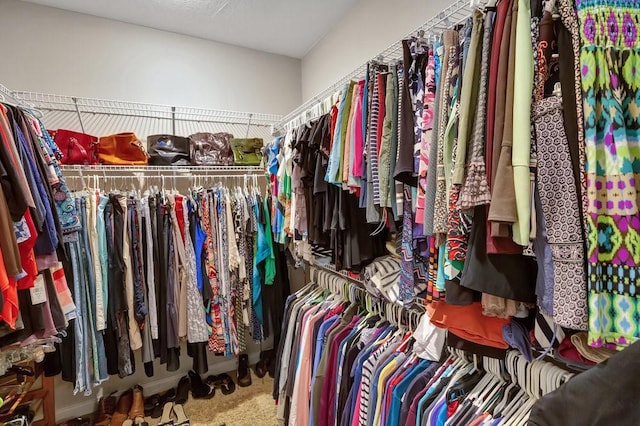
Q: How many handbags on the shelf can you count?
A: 5